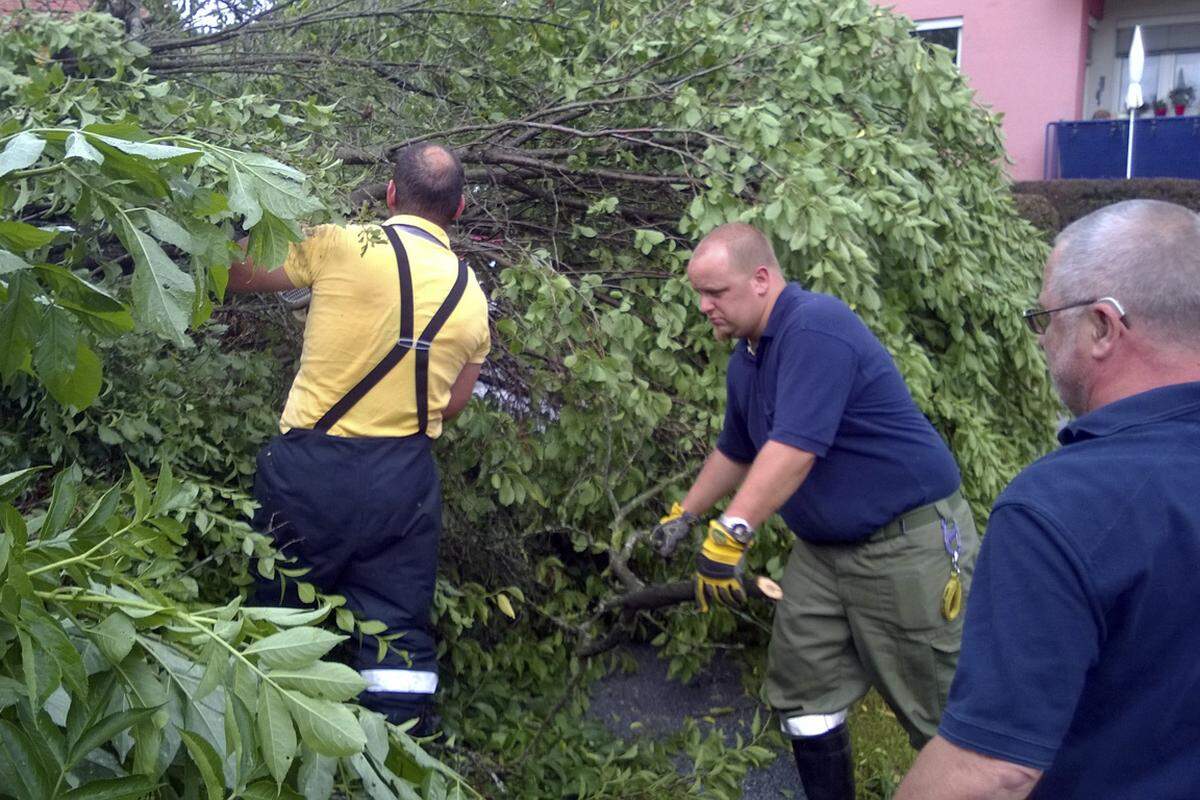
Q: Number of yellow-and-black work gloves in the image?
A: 2